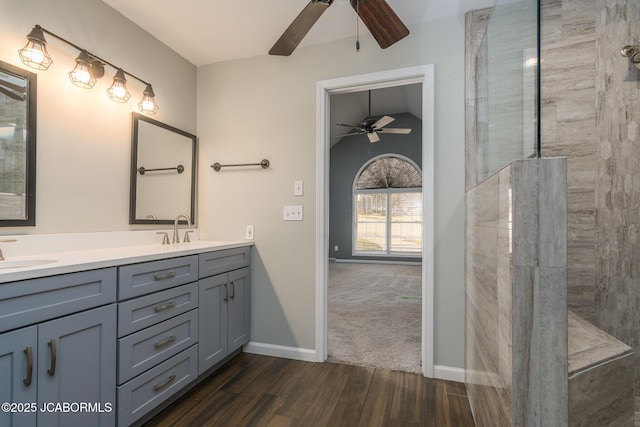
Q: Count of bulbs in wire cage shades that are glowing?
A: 4